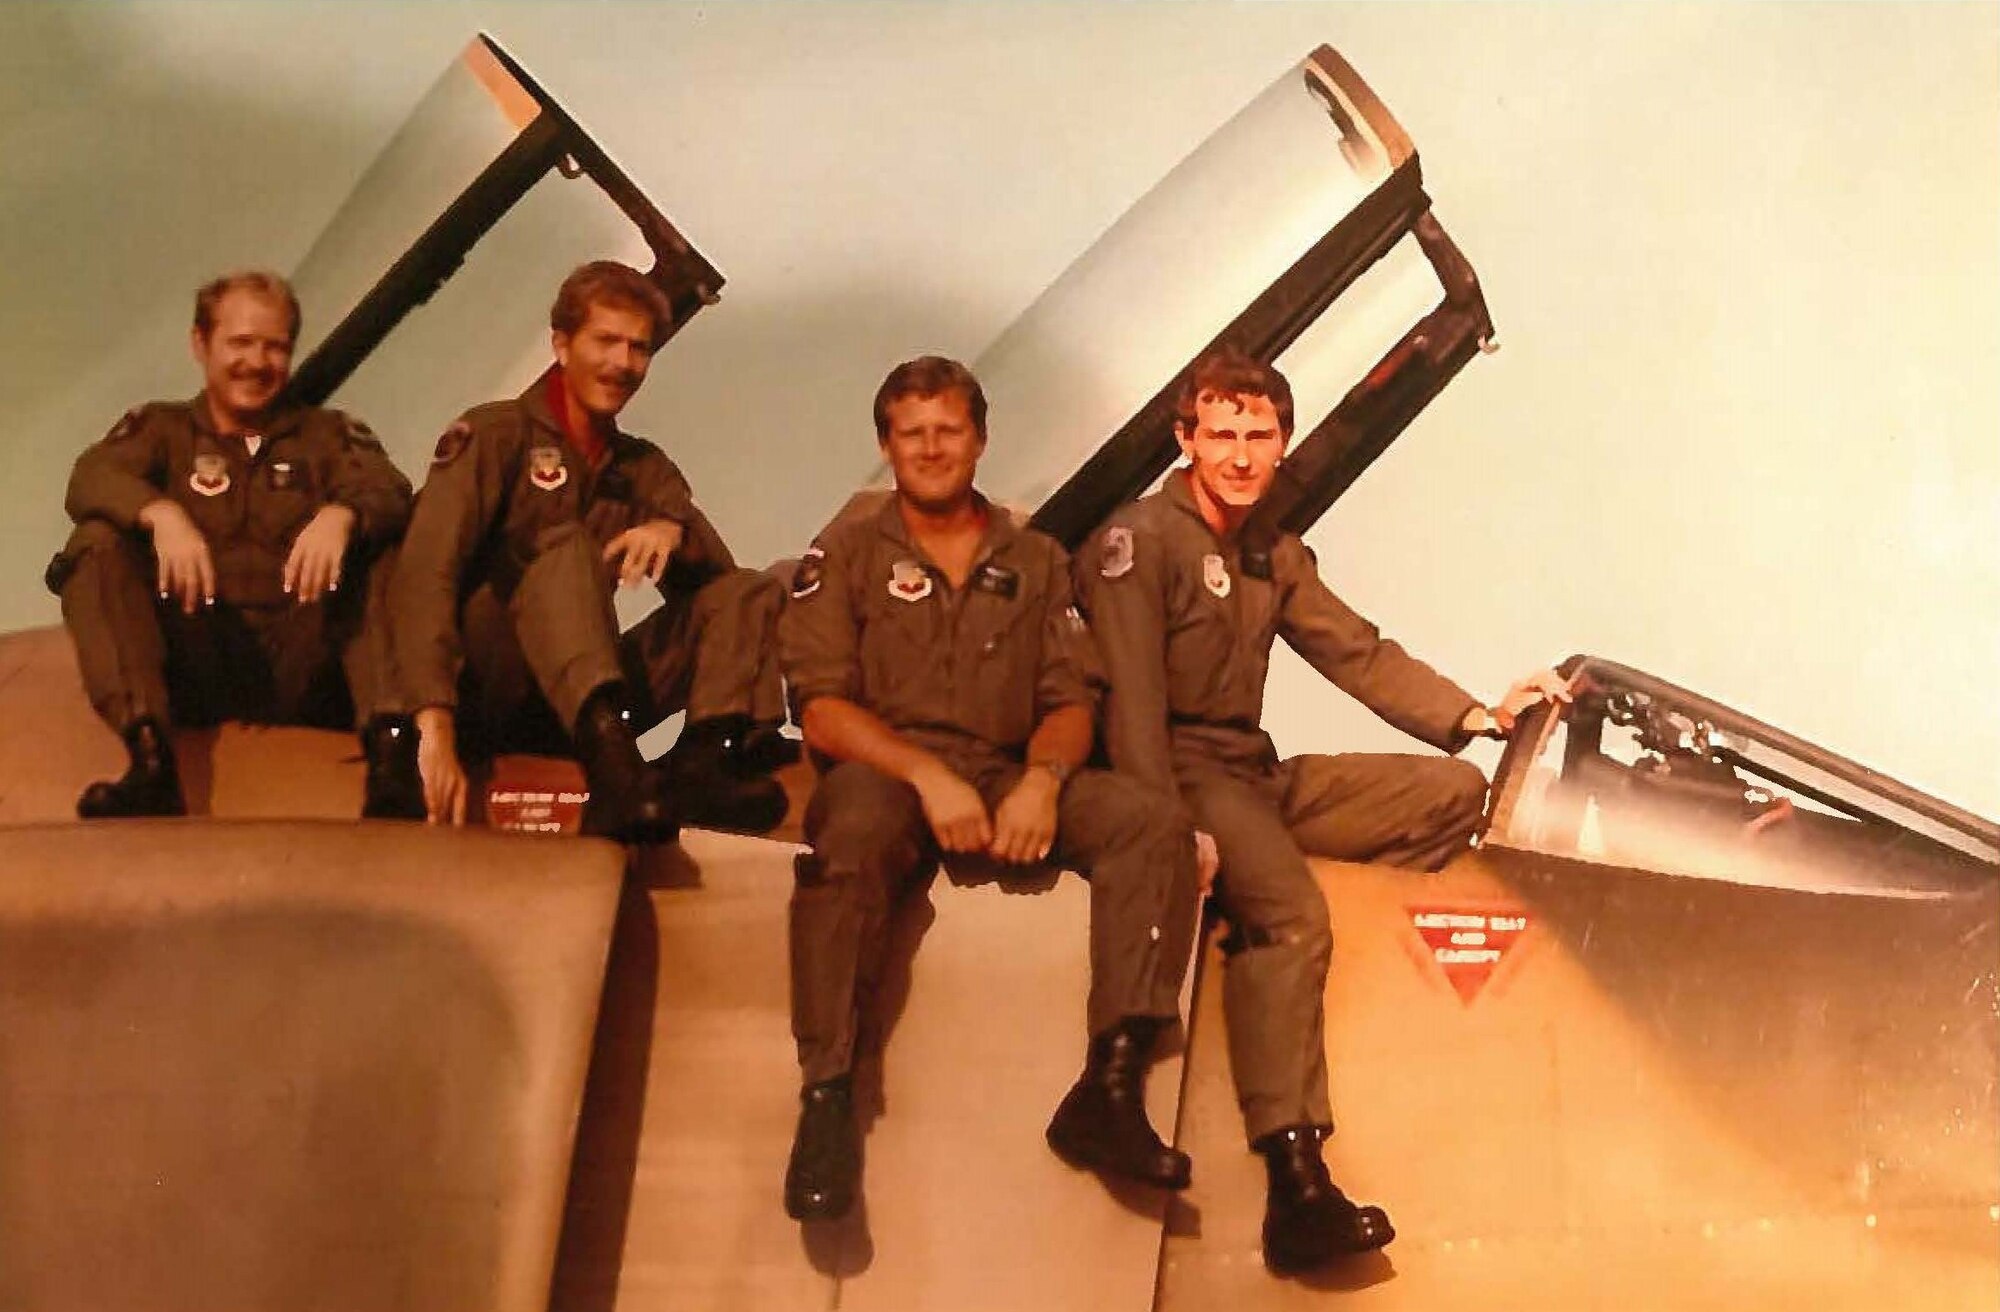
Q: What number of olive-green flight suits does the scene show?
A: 4